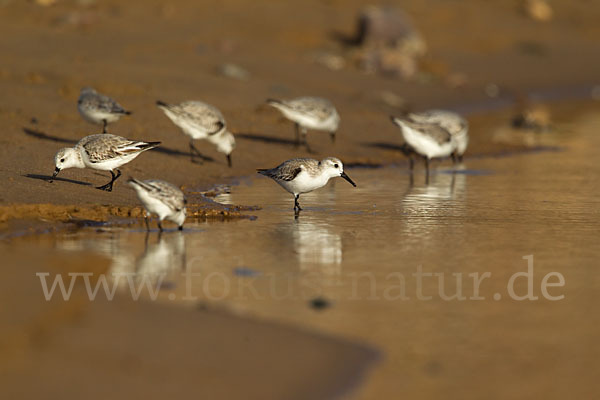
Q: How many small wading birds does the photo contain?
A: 8